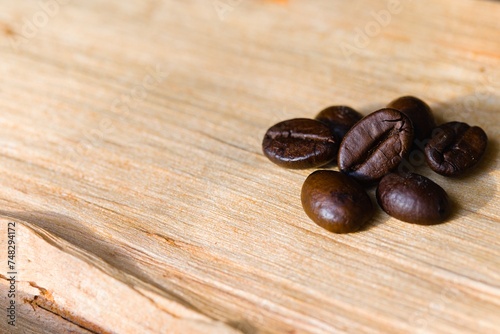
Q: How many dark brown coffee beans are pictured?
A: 7